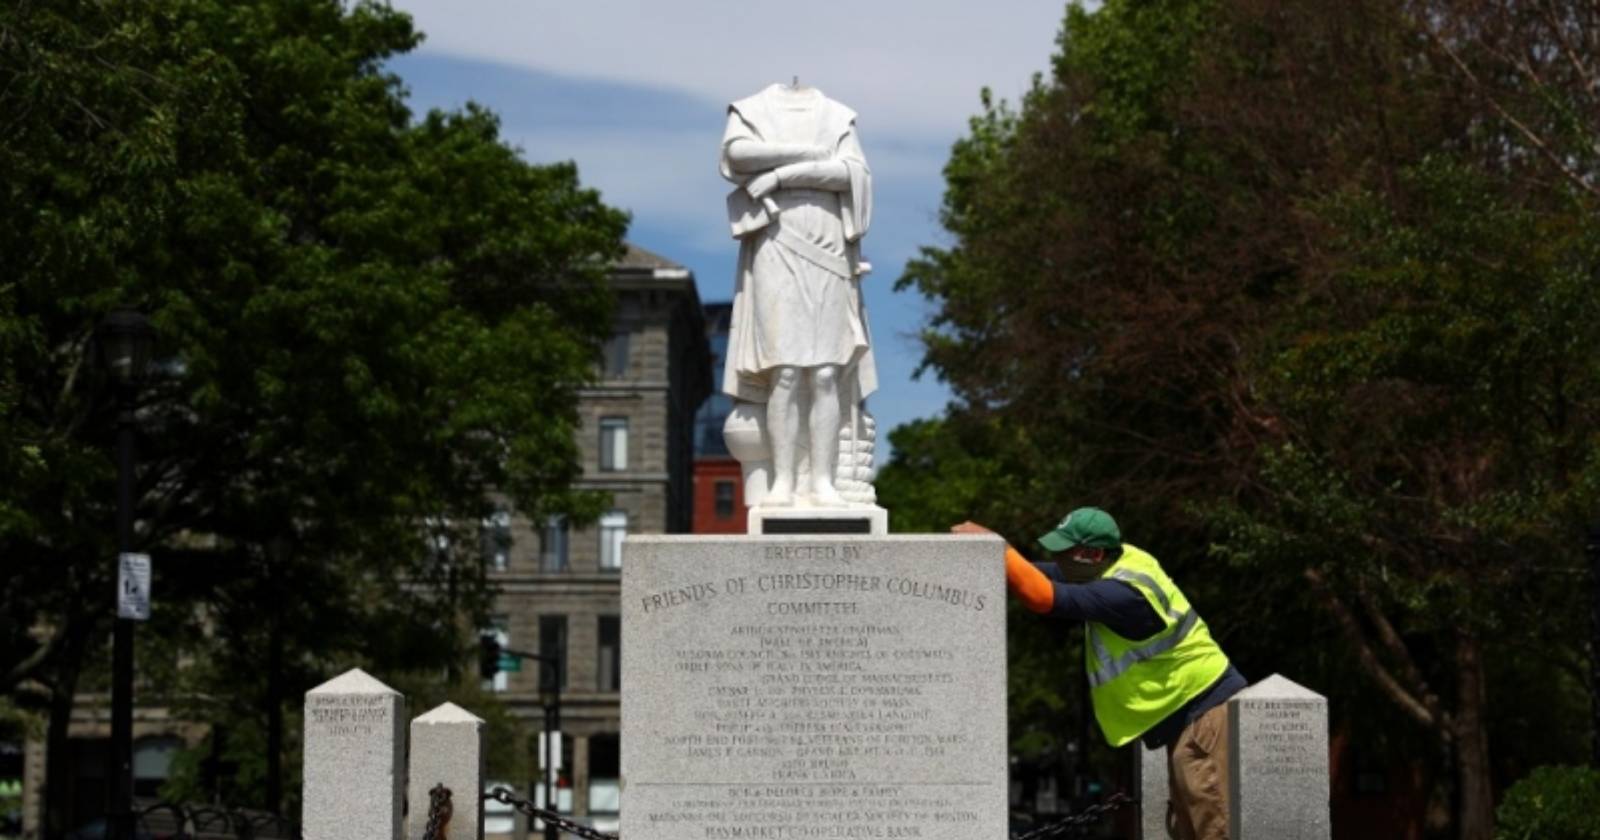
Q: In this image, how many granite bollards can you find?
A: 4